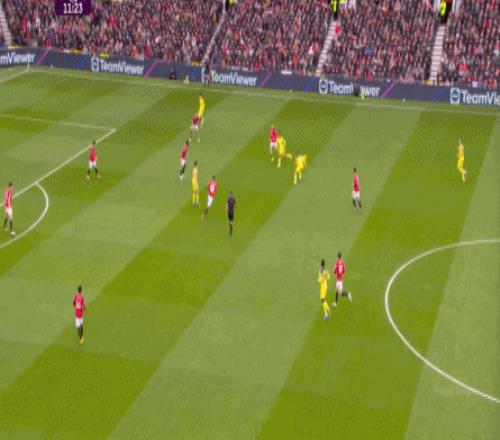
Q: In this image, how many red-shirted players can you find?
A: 9